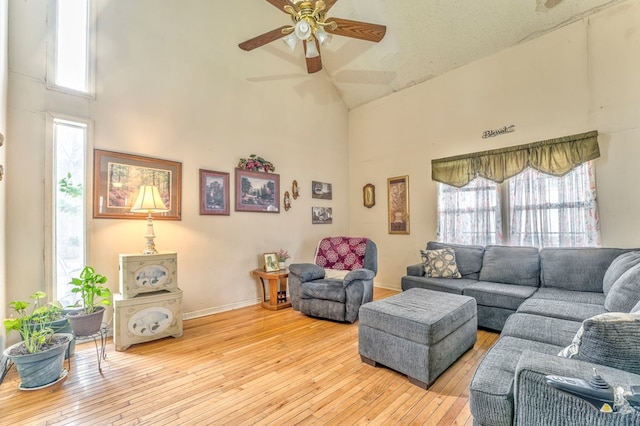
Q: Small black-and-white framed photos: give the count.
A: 2